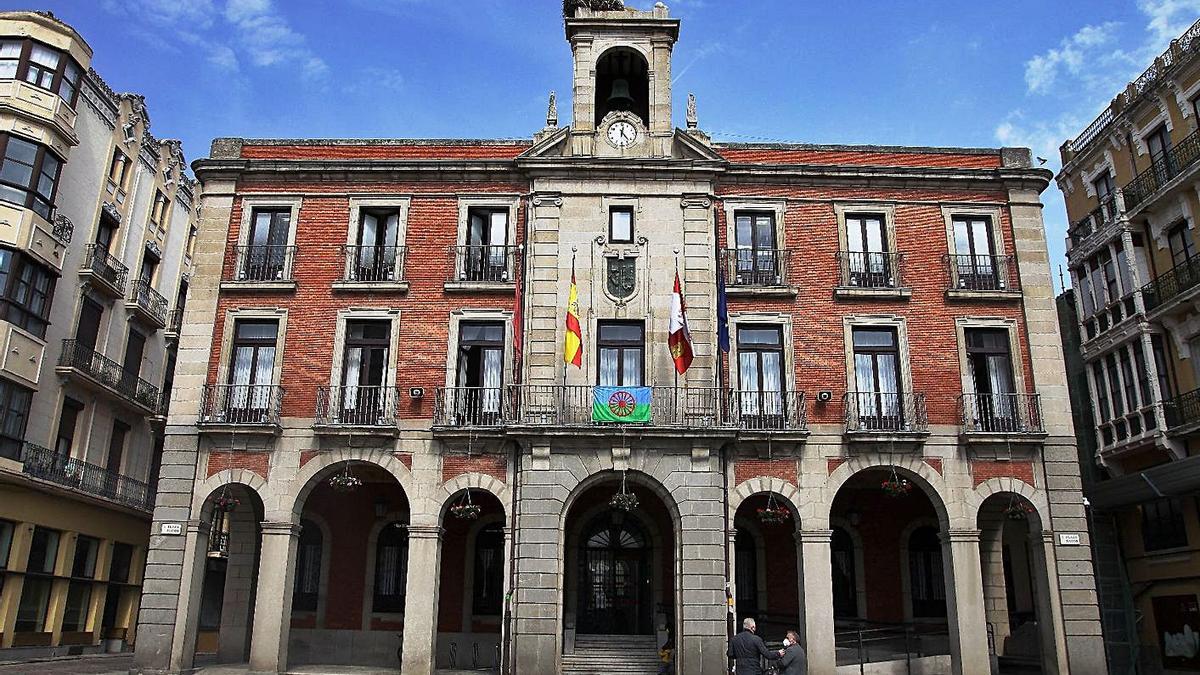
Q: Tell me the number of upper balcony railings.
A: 6